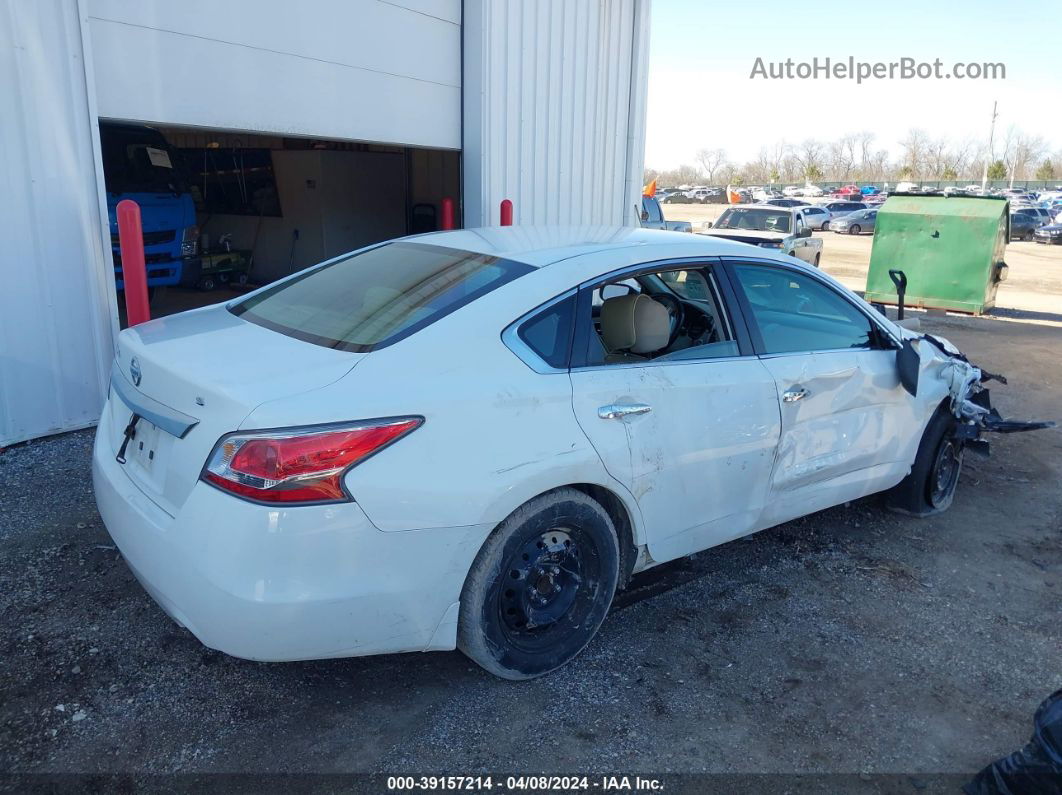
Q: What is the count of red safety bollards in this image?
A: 3